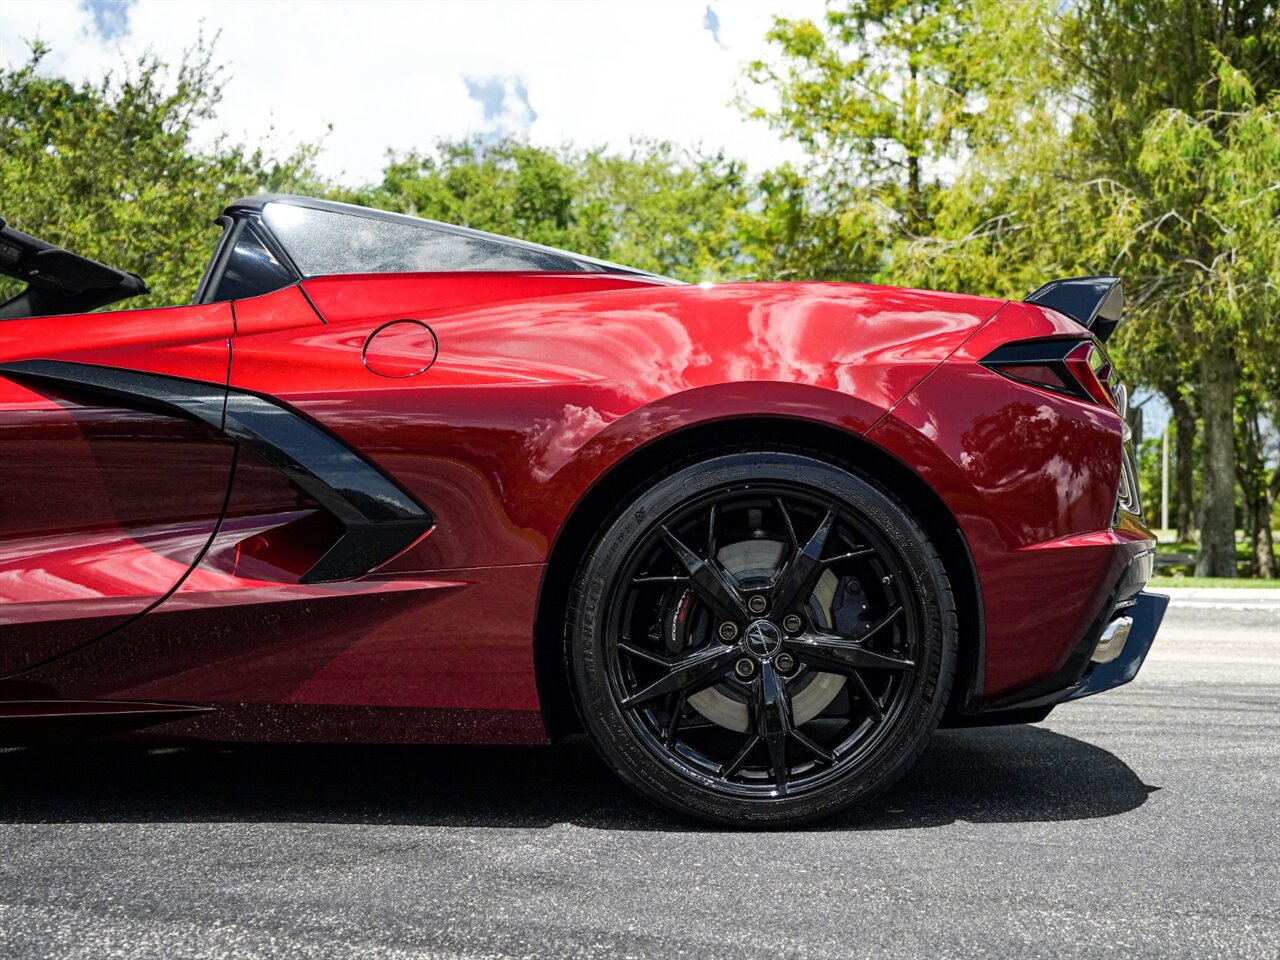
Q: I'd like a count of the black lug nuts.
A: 5